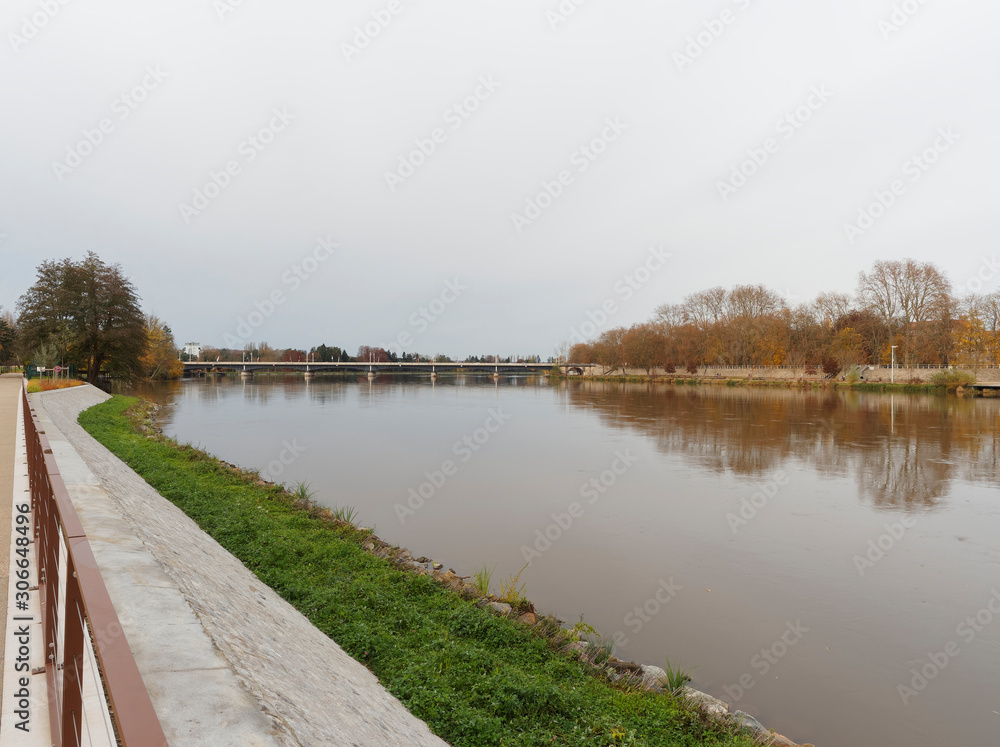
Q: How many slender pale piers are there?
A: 5